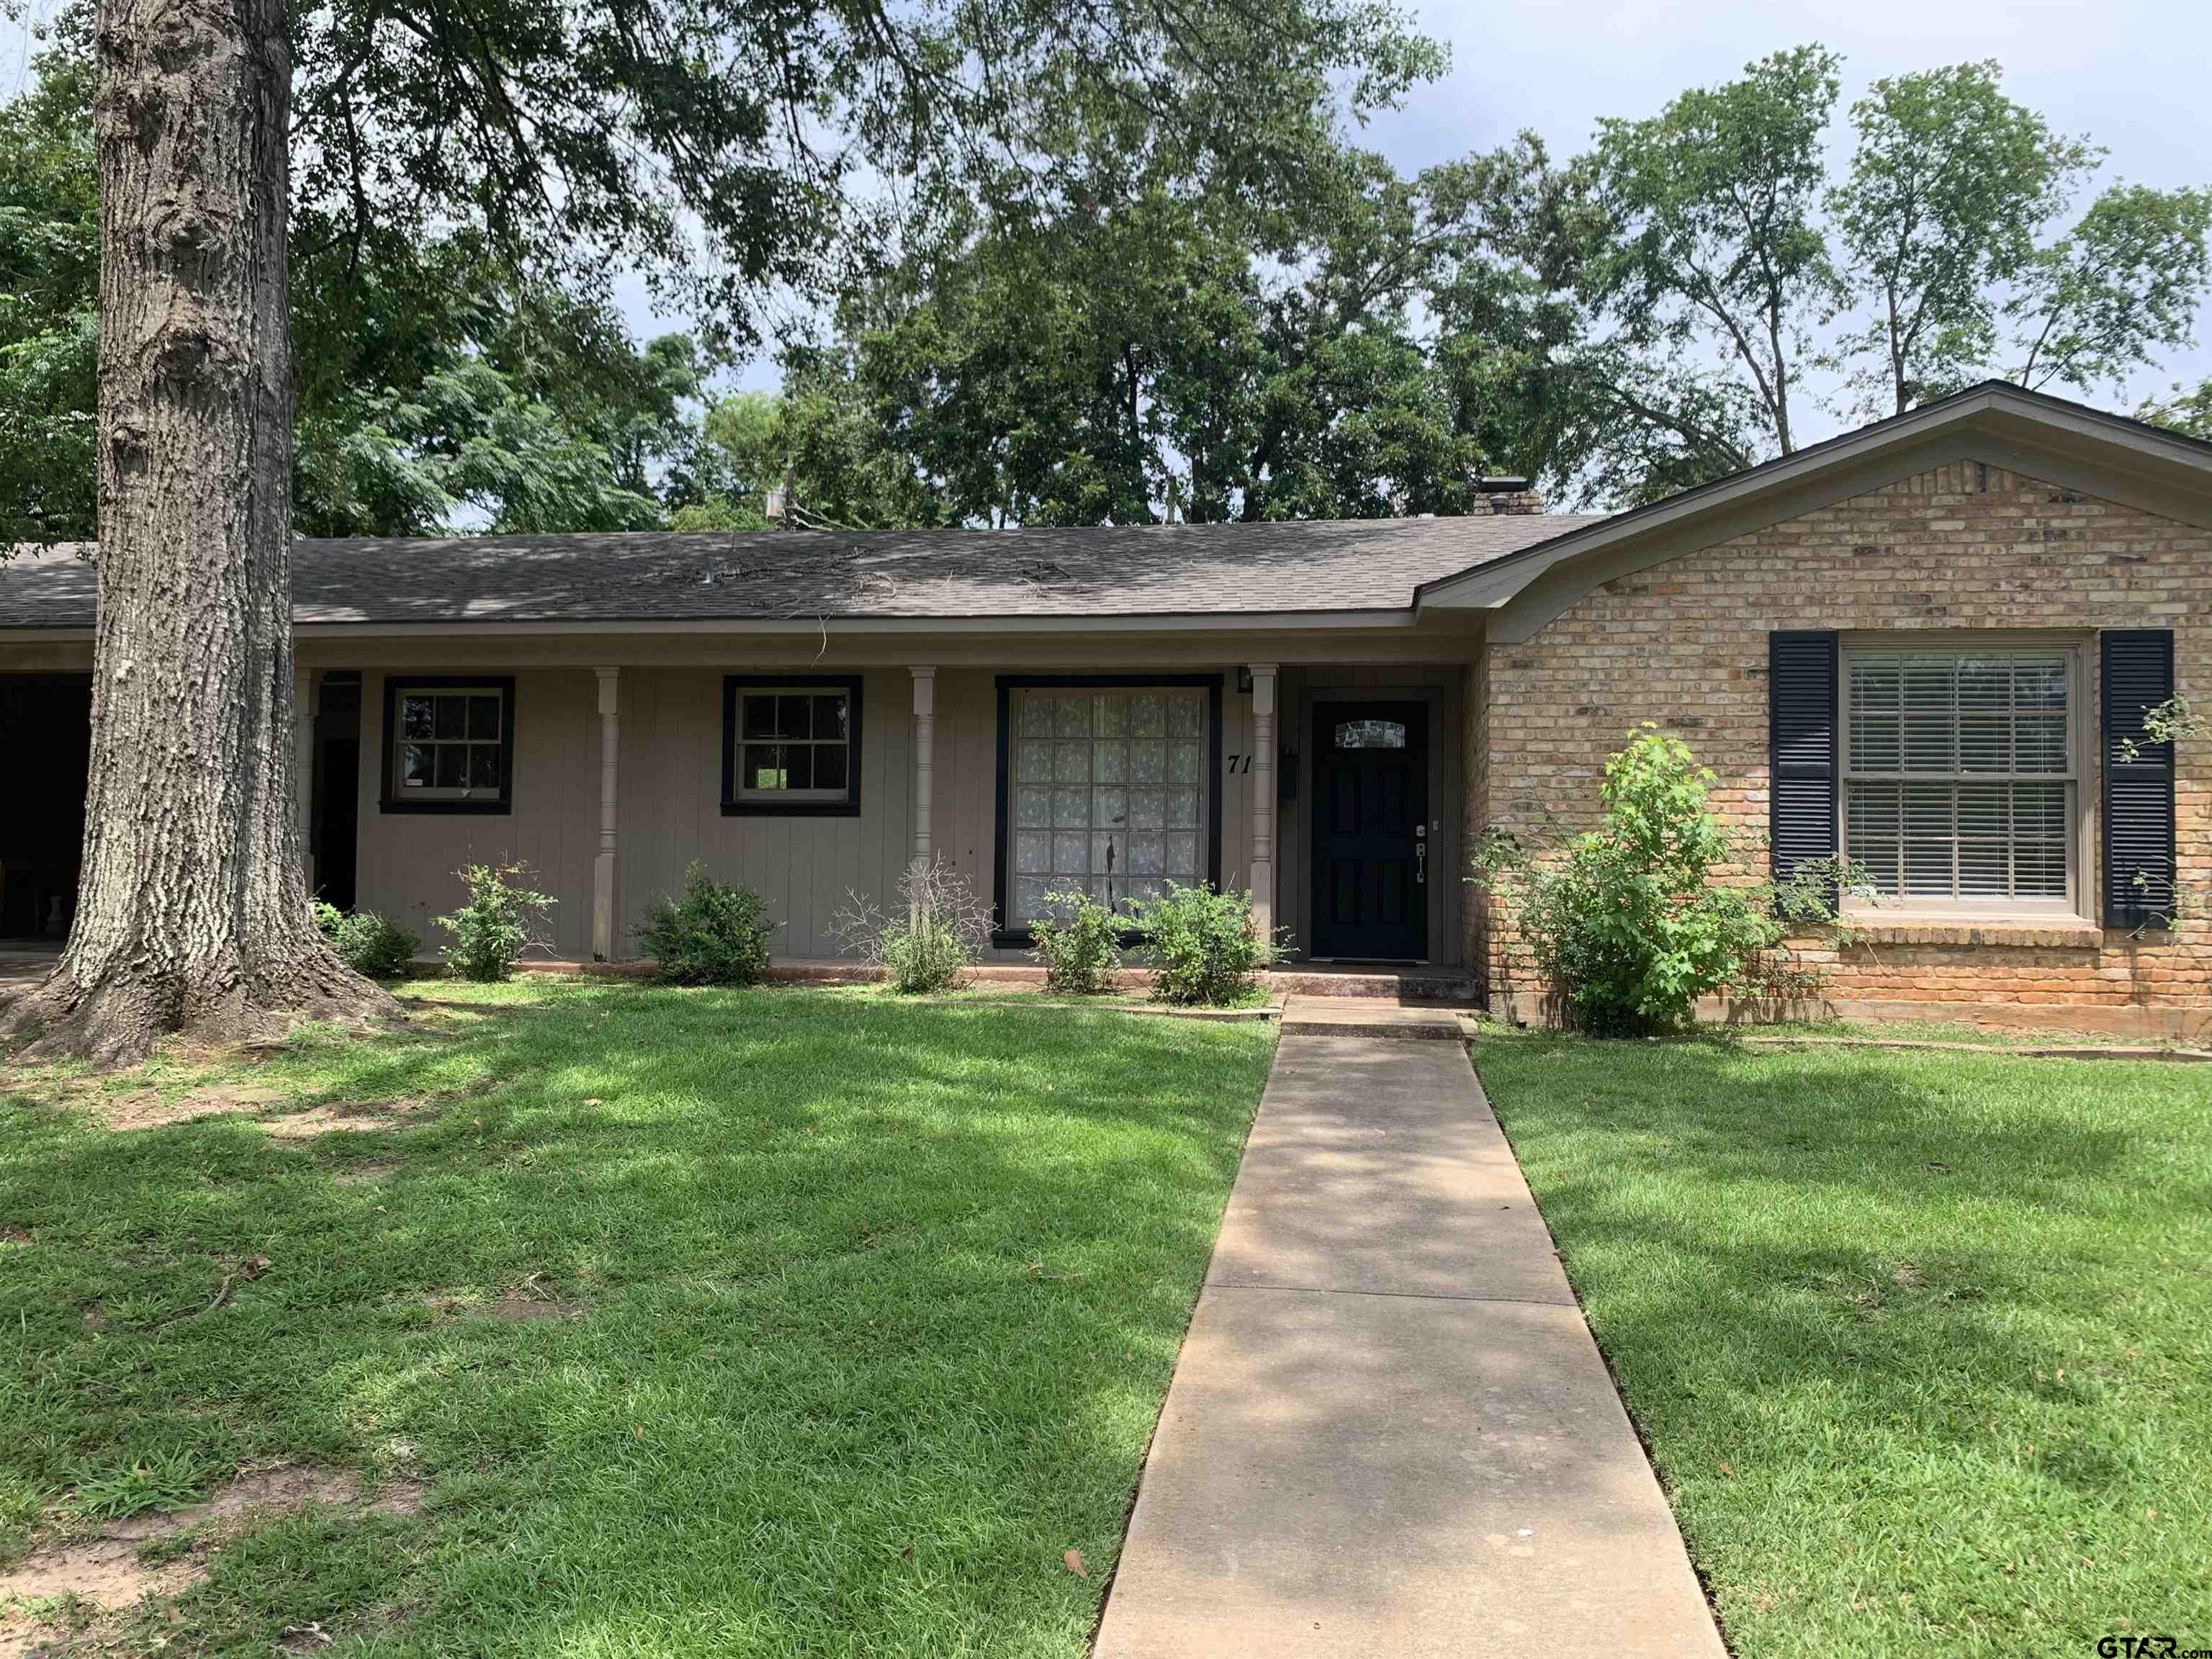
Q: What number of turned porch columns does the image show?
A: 4